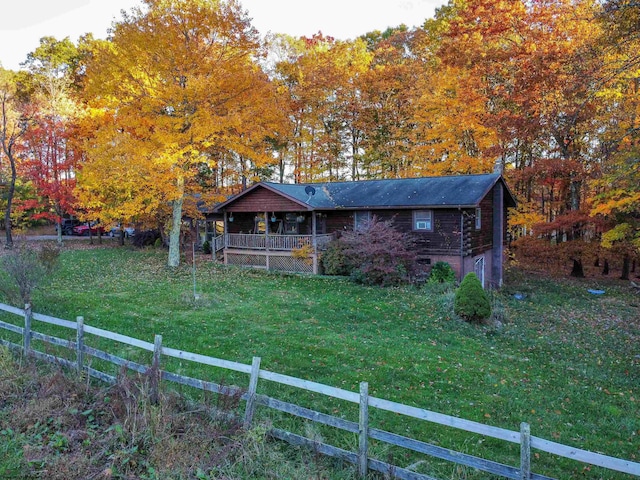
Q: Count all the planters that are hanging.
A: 3